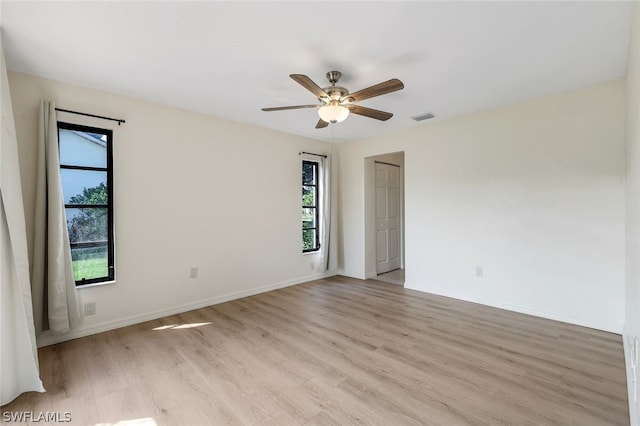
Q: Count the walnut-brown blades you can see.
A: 5